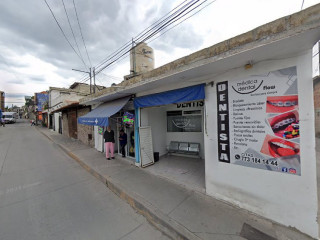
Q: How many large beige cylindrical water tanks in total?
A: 1